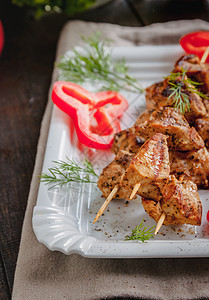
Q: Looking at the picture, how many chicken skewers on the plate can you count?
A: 3